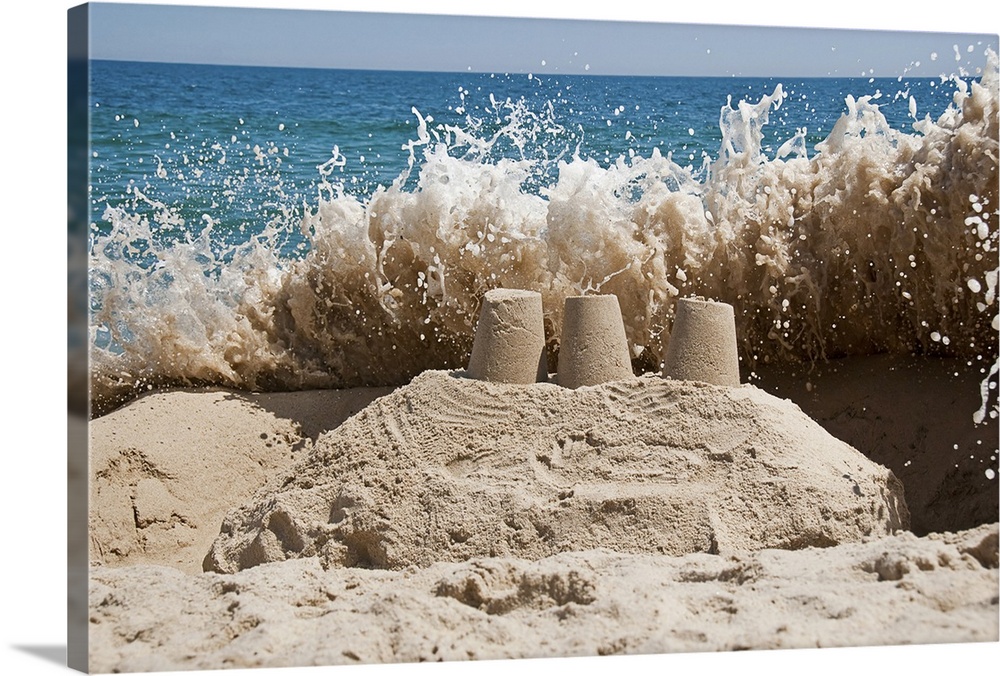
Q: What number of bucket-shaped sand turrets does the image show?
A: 3